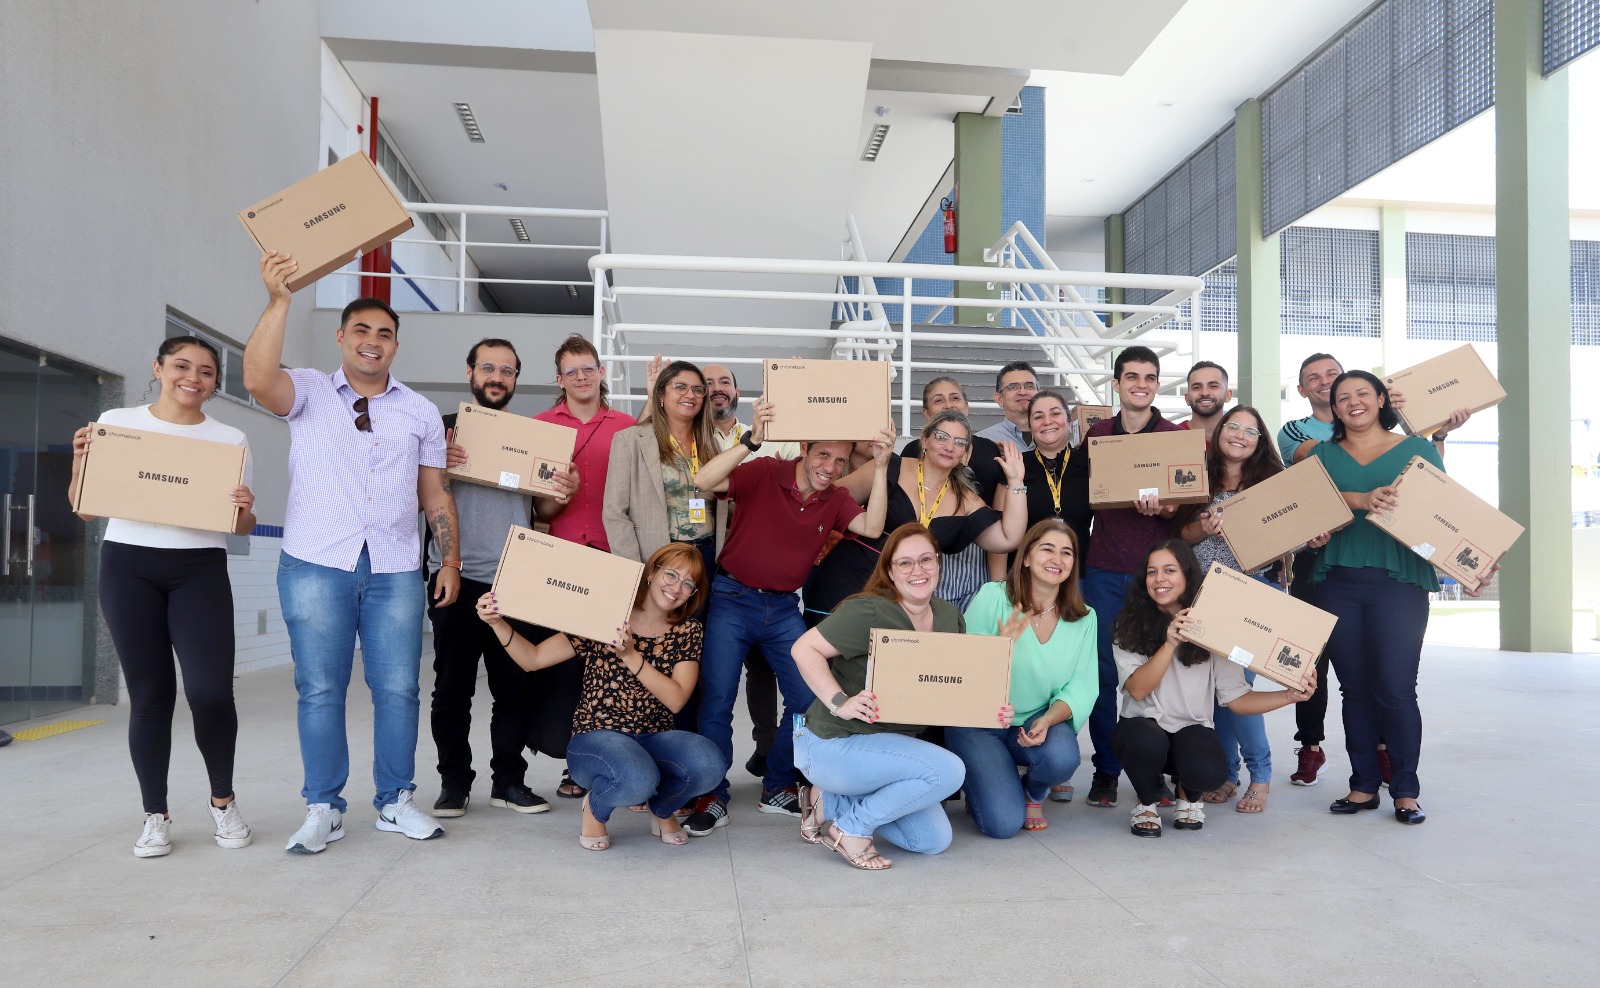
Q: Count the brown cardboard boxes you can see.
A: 12